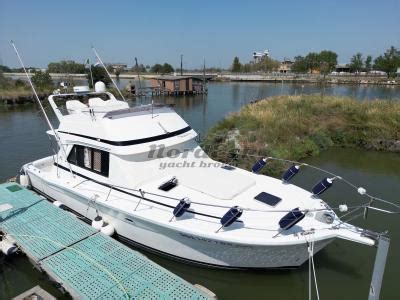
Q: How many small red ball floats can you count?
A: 0